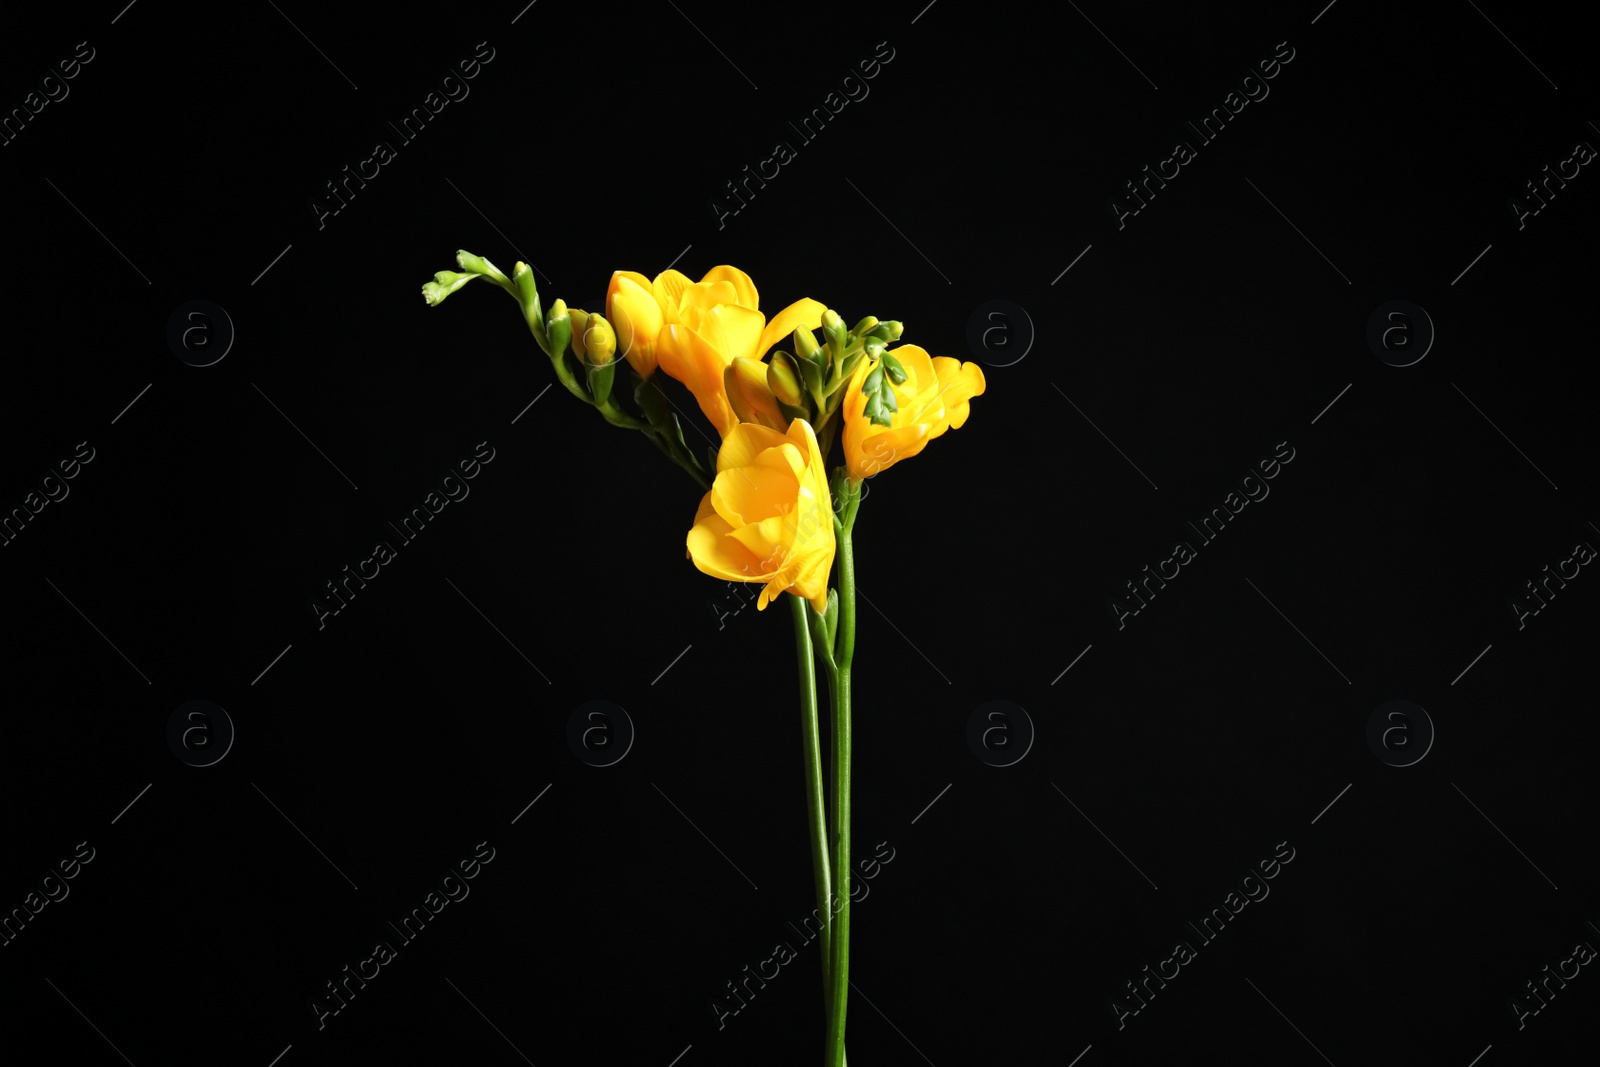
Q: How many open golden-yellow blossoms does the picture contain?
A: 3